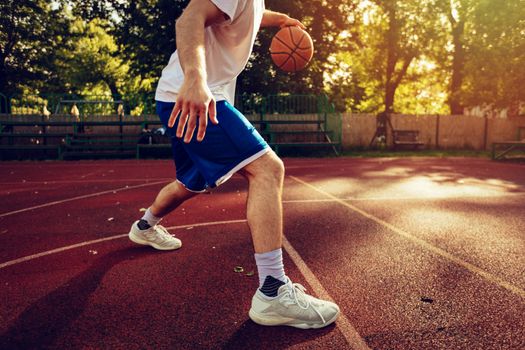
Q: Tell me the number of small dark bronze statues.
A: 0